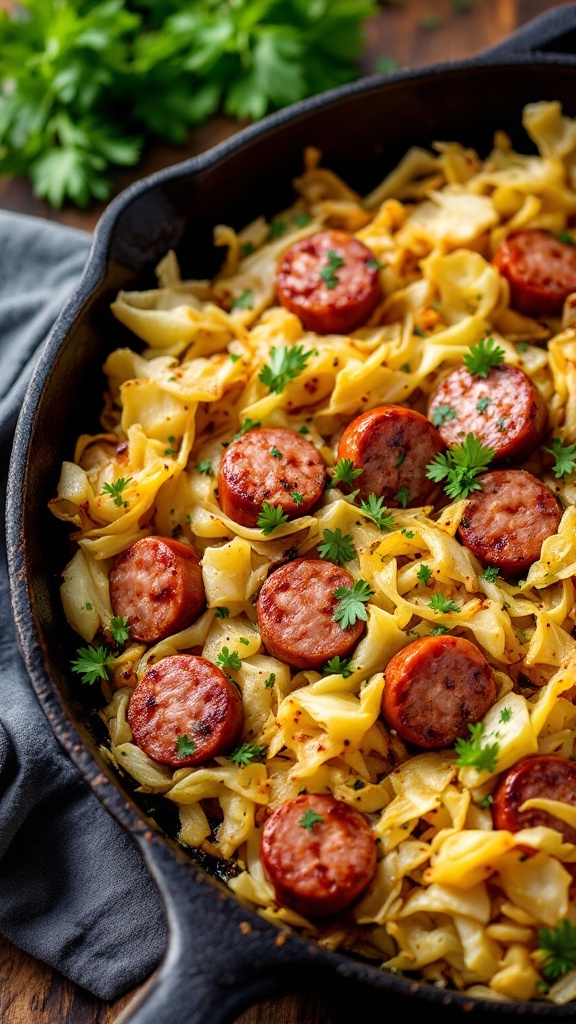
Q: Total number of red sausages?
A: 12